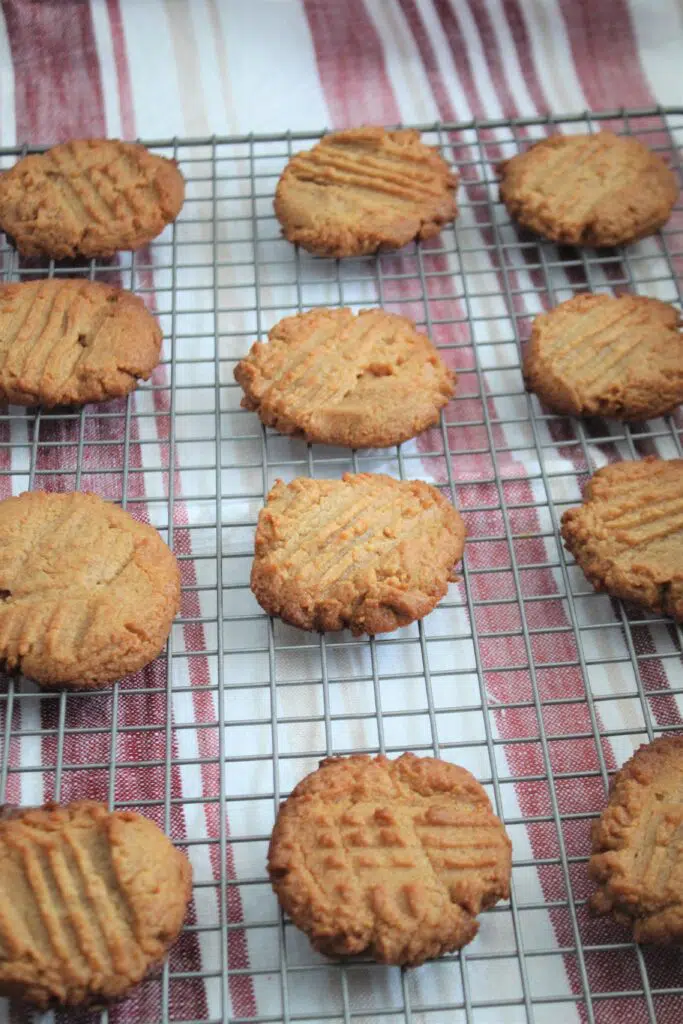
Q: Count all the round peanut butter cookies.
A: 12